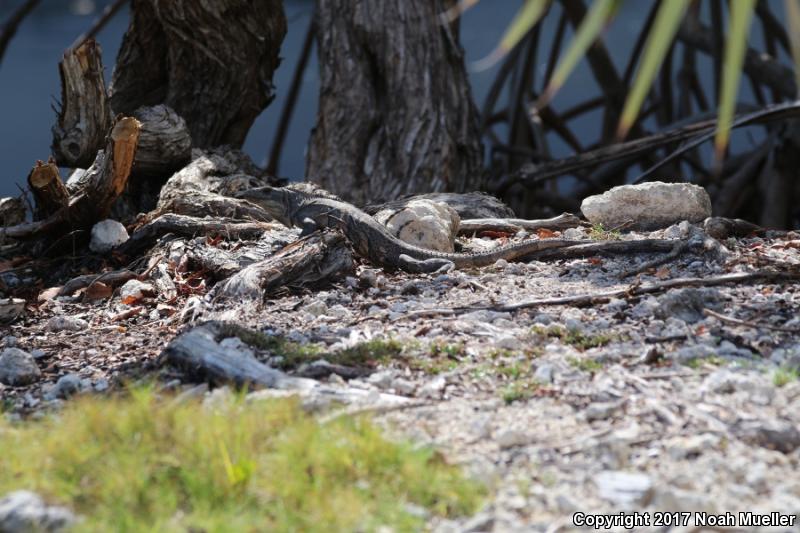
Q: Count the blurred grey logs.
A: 1